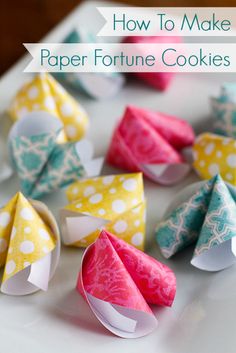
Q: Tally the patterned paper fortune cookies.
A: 11